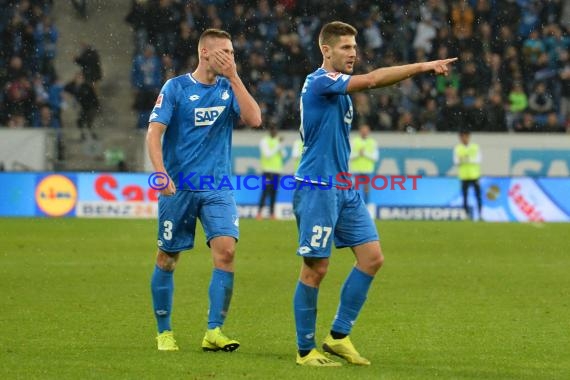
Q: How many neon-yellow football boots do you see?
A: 4